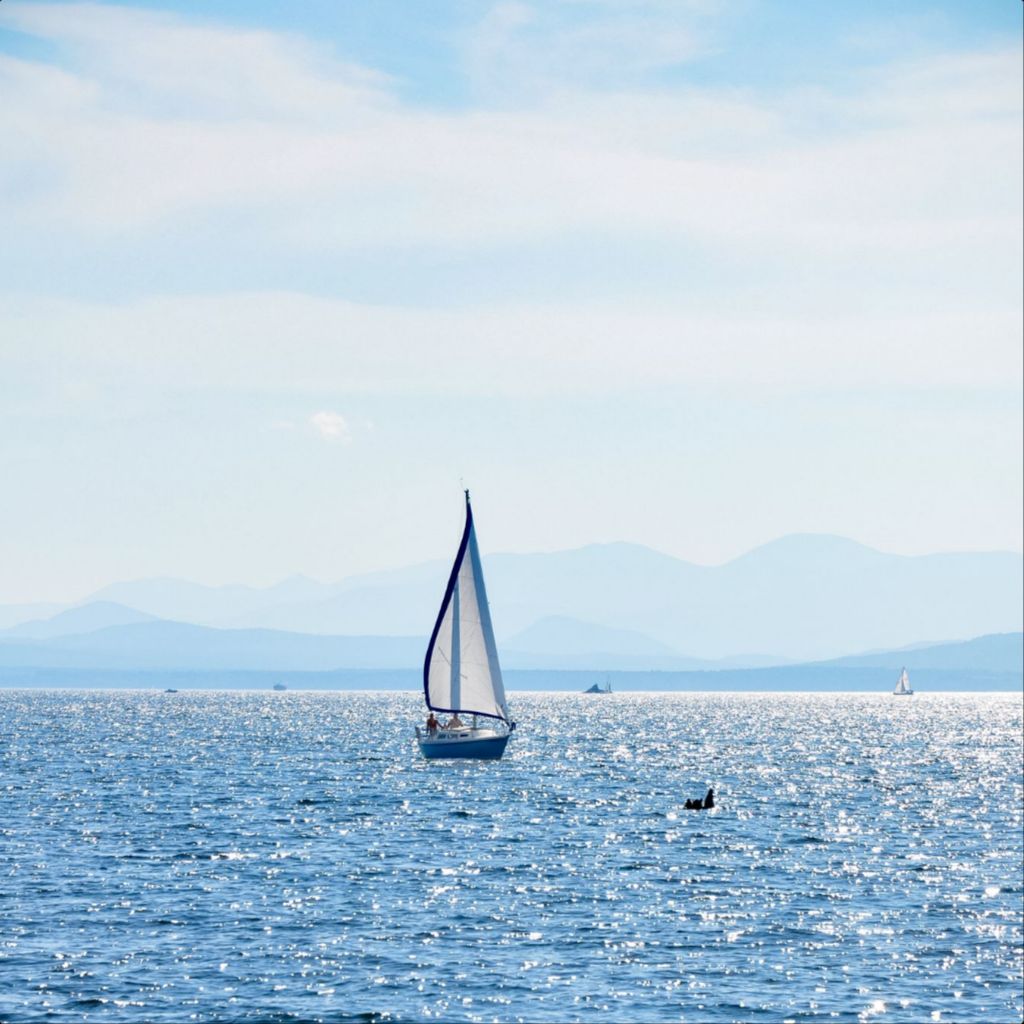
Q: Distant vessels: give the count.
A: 4